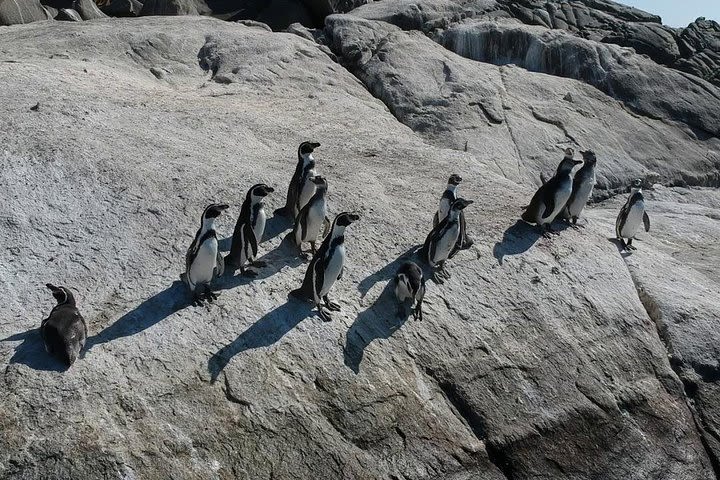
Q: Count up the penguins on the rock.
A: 12